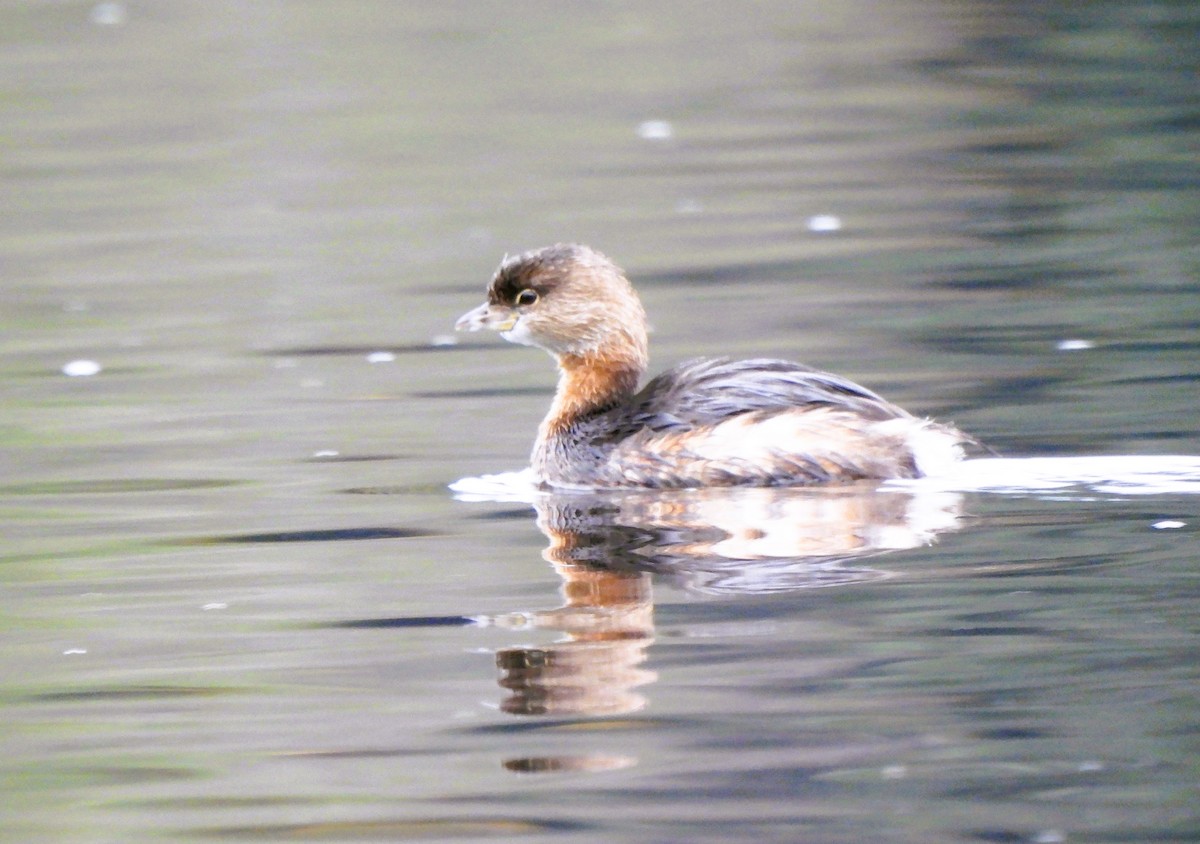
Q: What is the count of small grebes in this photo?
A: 1